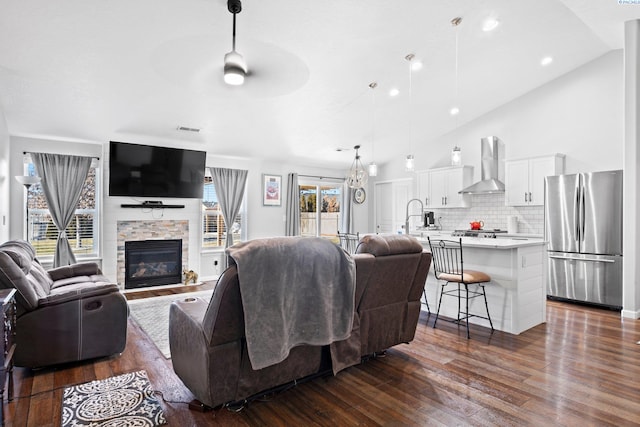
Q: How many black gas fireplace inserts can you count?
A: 1